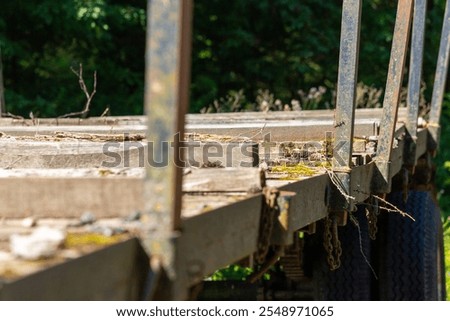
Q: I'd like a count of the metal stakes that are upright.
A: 5